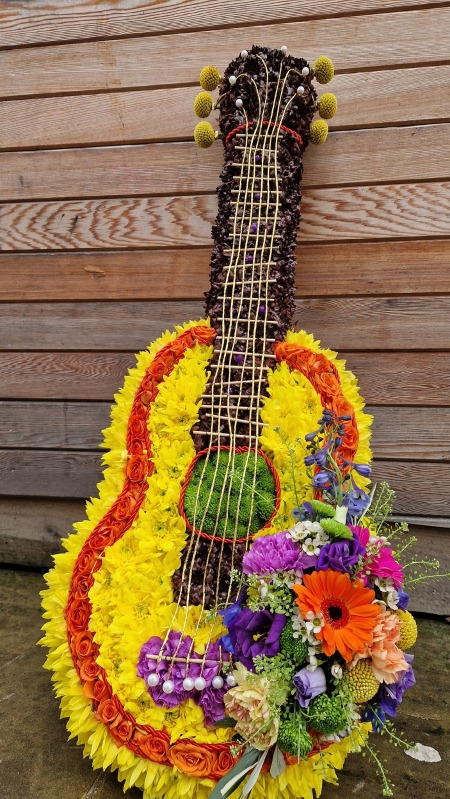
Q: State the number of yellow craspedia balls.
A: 8